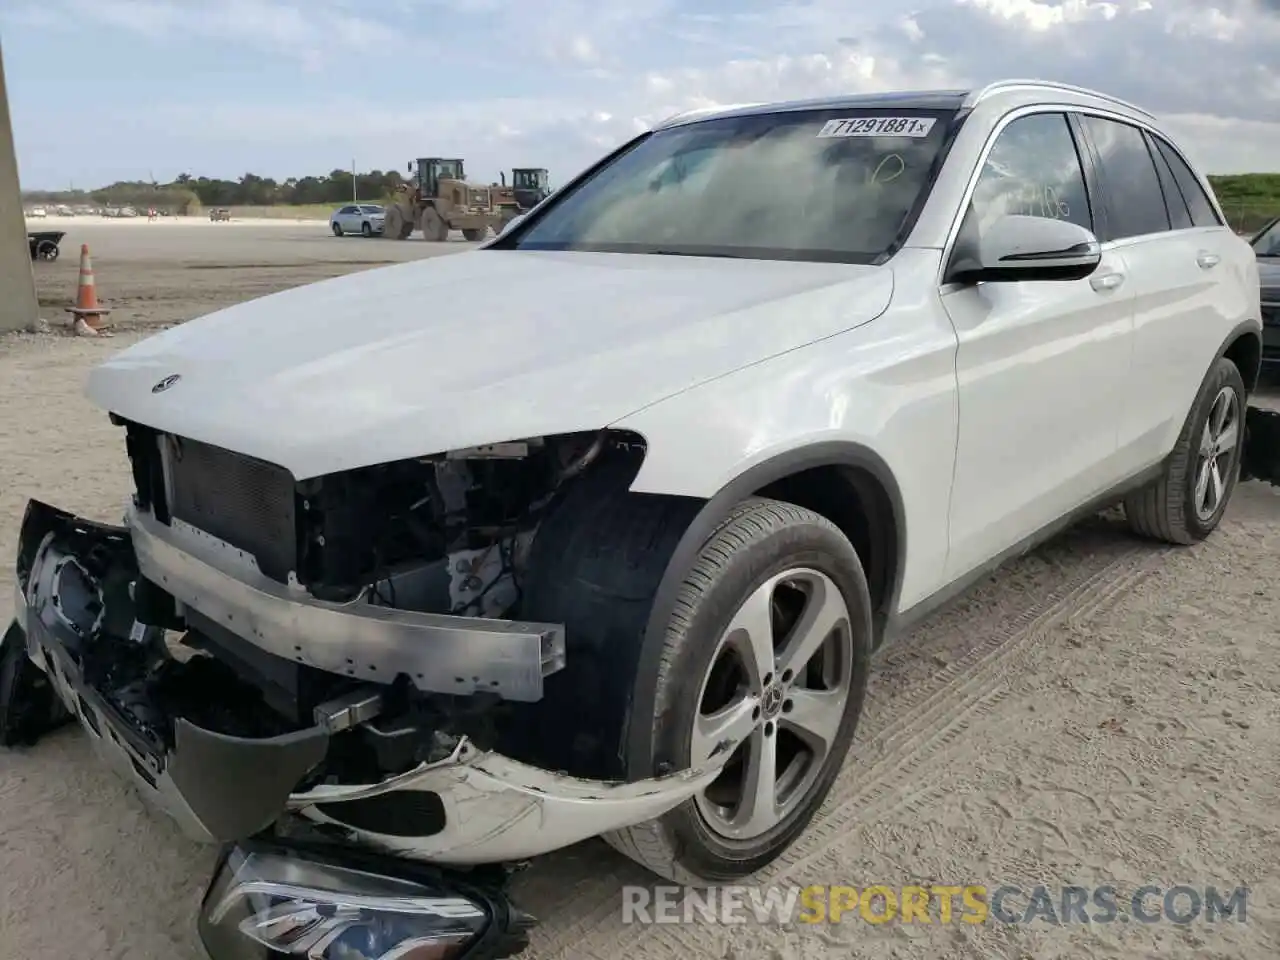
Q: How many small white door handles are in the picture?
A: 2